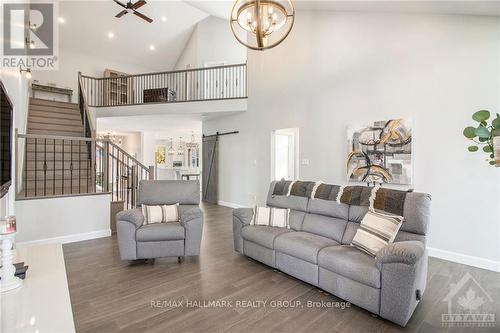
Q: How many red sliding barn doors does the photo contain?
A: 0